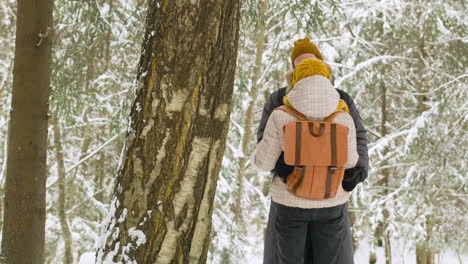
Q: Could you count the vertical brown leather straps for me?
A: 2